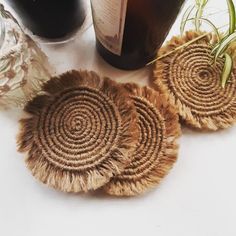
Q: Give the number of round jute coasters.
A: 3